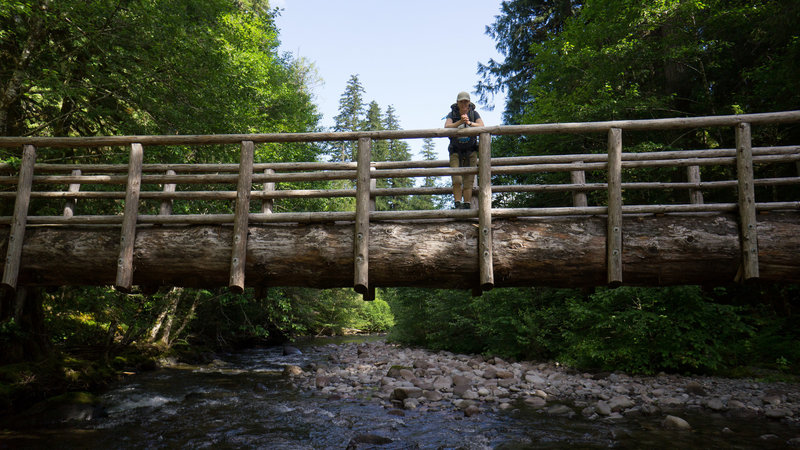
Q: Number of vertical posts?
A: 14